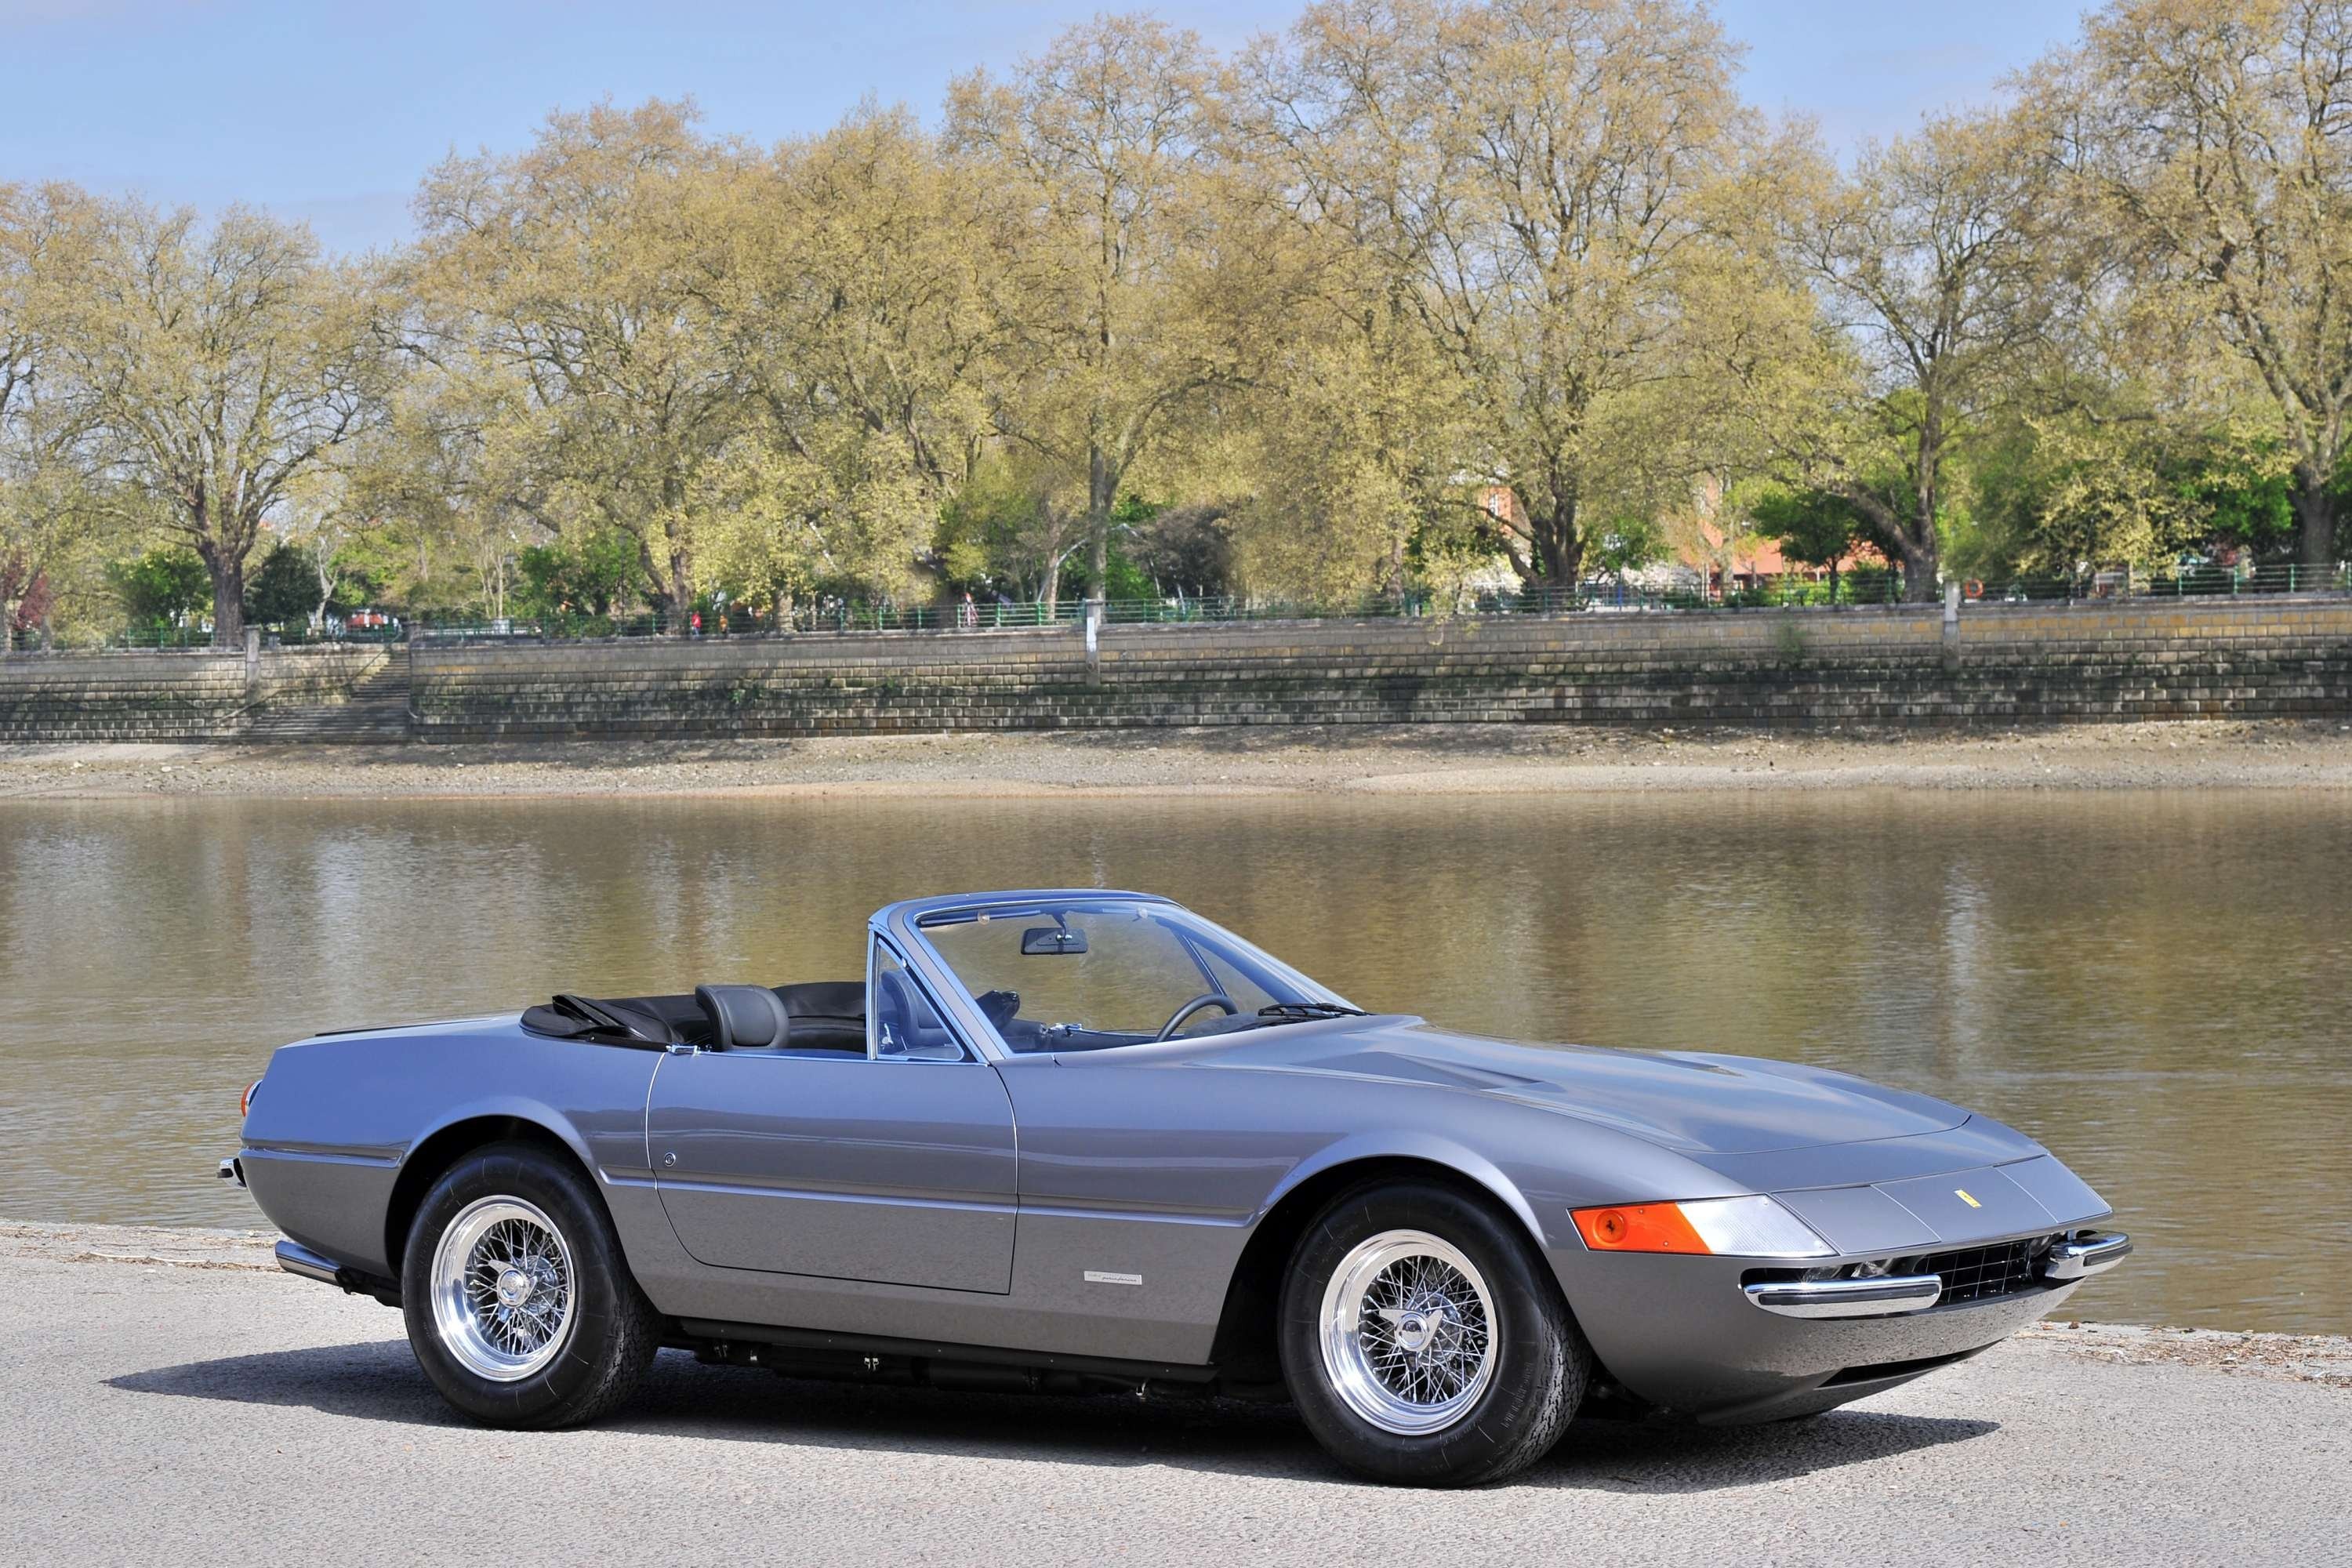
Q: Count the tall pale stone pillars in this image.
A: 3